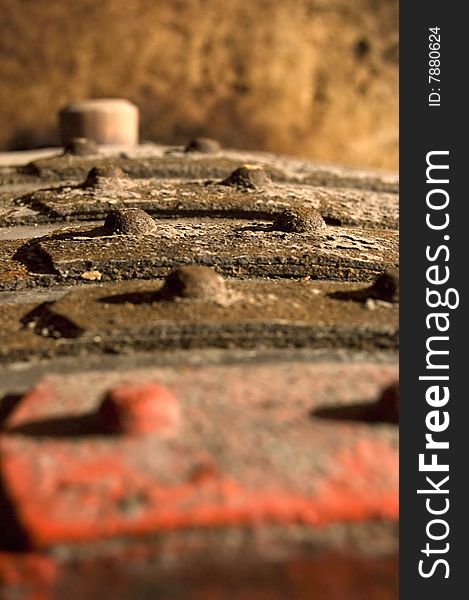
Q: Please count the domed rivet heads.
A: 10